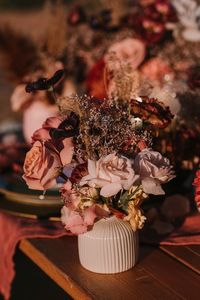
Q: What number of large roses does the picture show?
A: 3